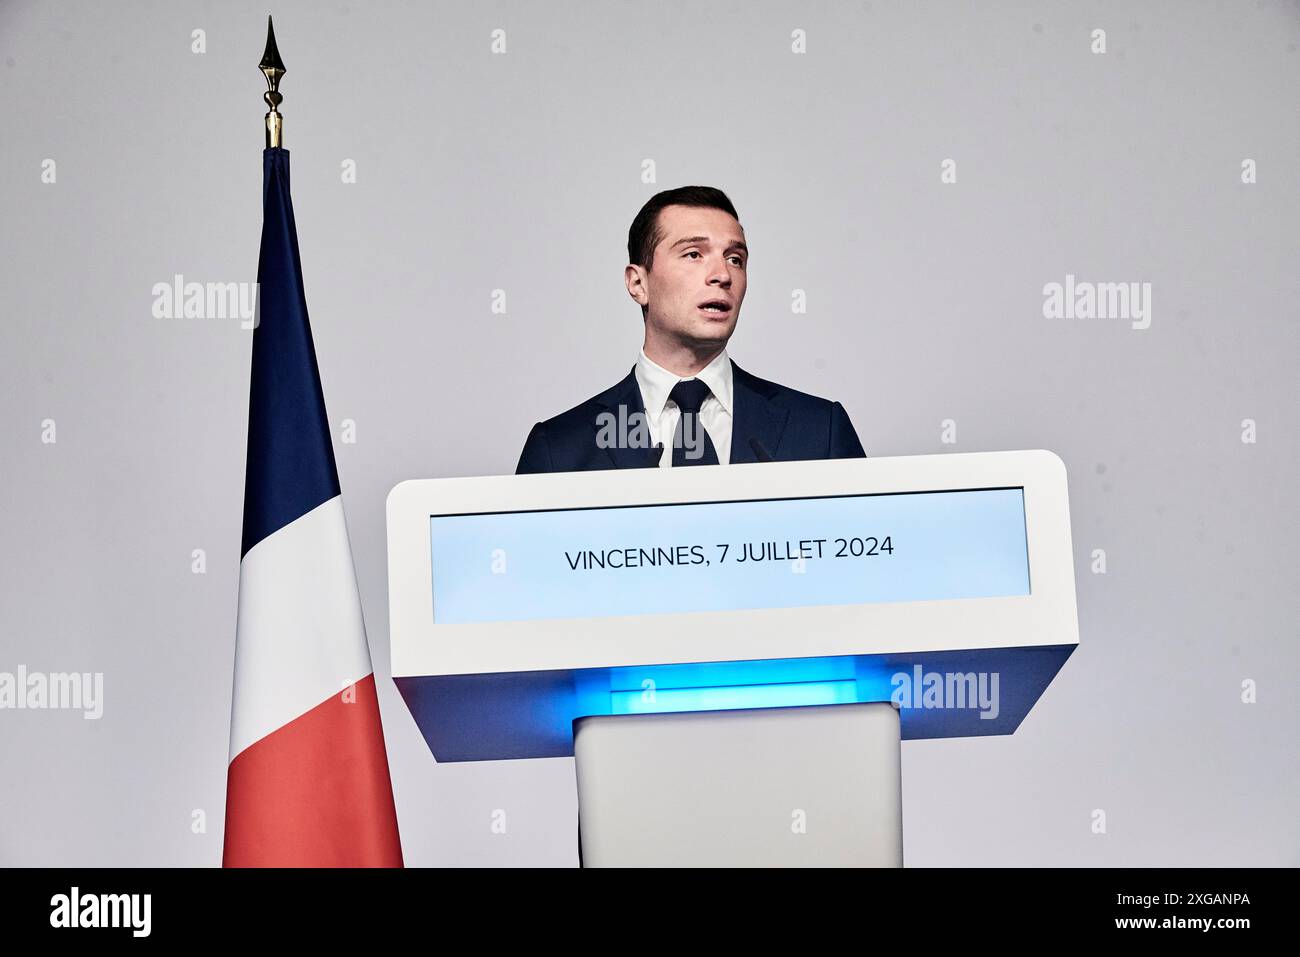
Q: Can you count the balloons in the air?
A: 0